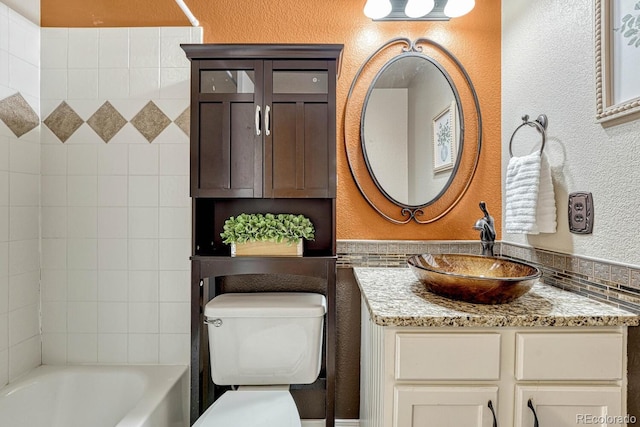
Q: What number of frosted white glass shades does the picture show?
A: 3